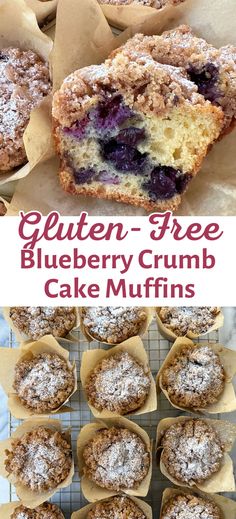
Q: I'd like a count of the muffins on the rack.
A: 12